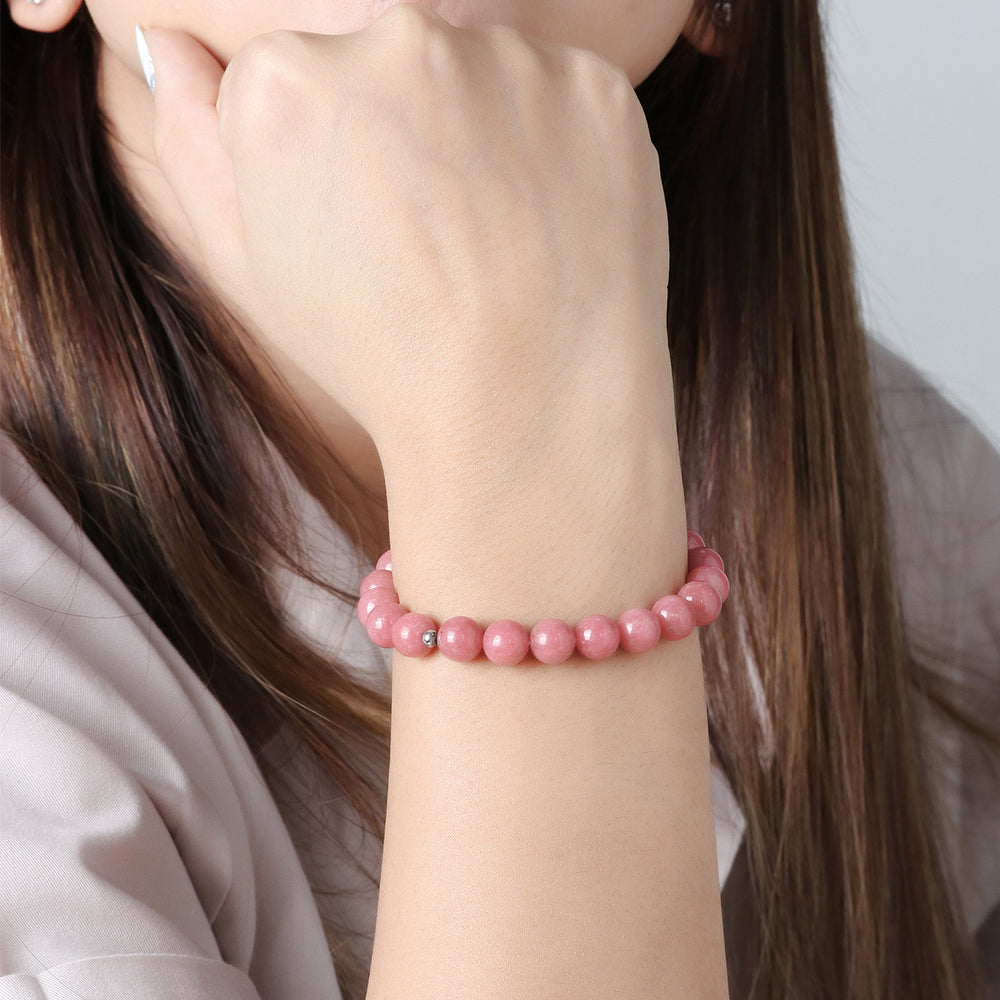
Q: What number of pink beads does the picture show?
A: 15